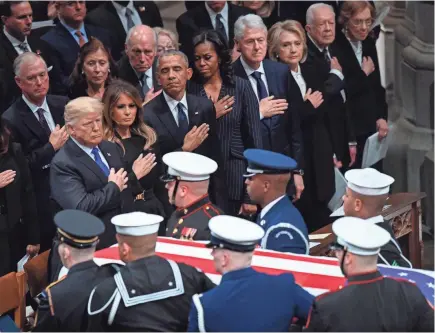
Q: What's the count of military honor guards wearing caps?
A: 7